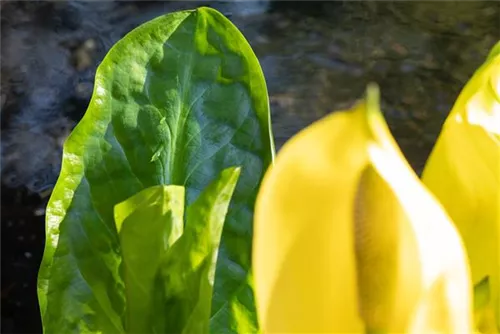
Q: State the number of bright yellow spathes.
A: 2